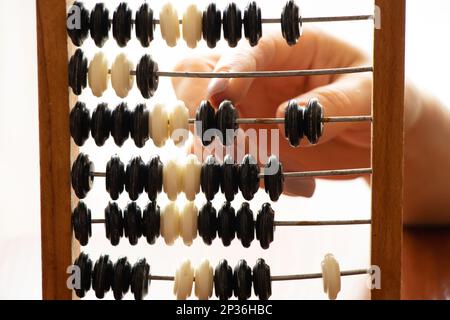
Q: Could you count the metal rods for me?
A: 6